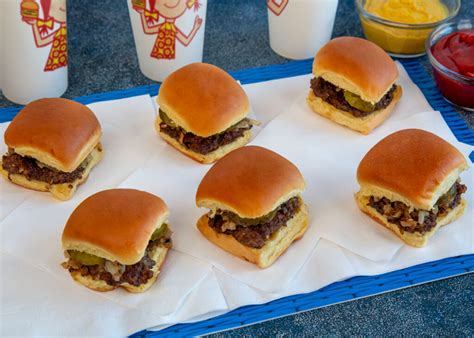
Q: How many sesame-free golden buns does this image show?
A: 6